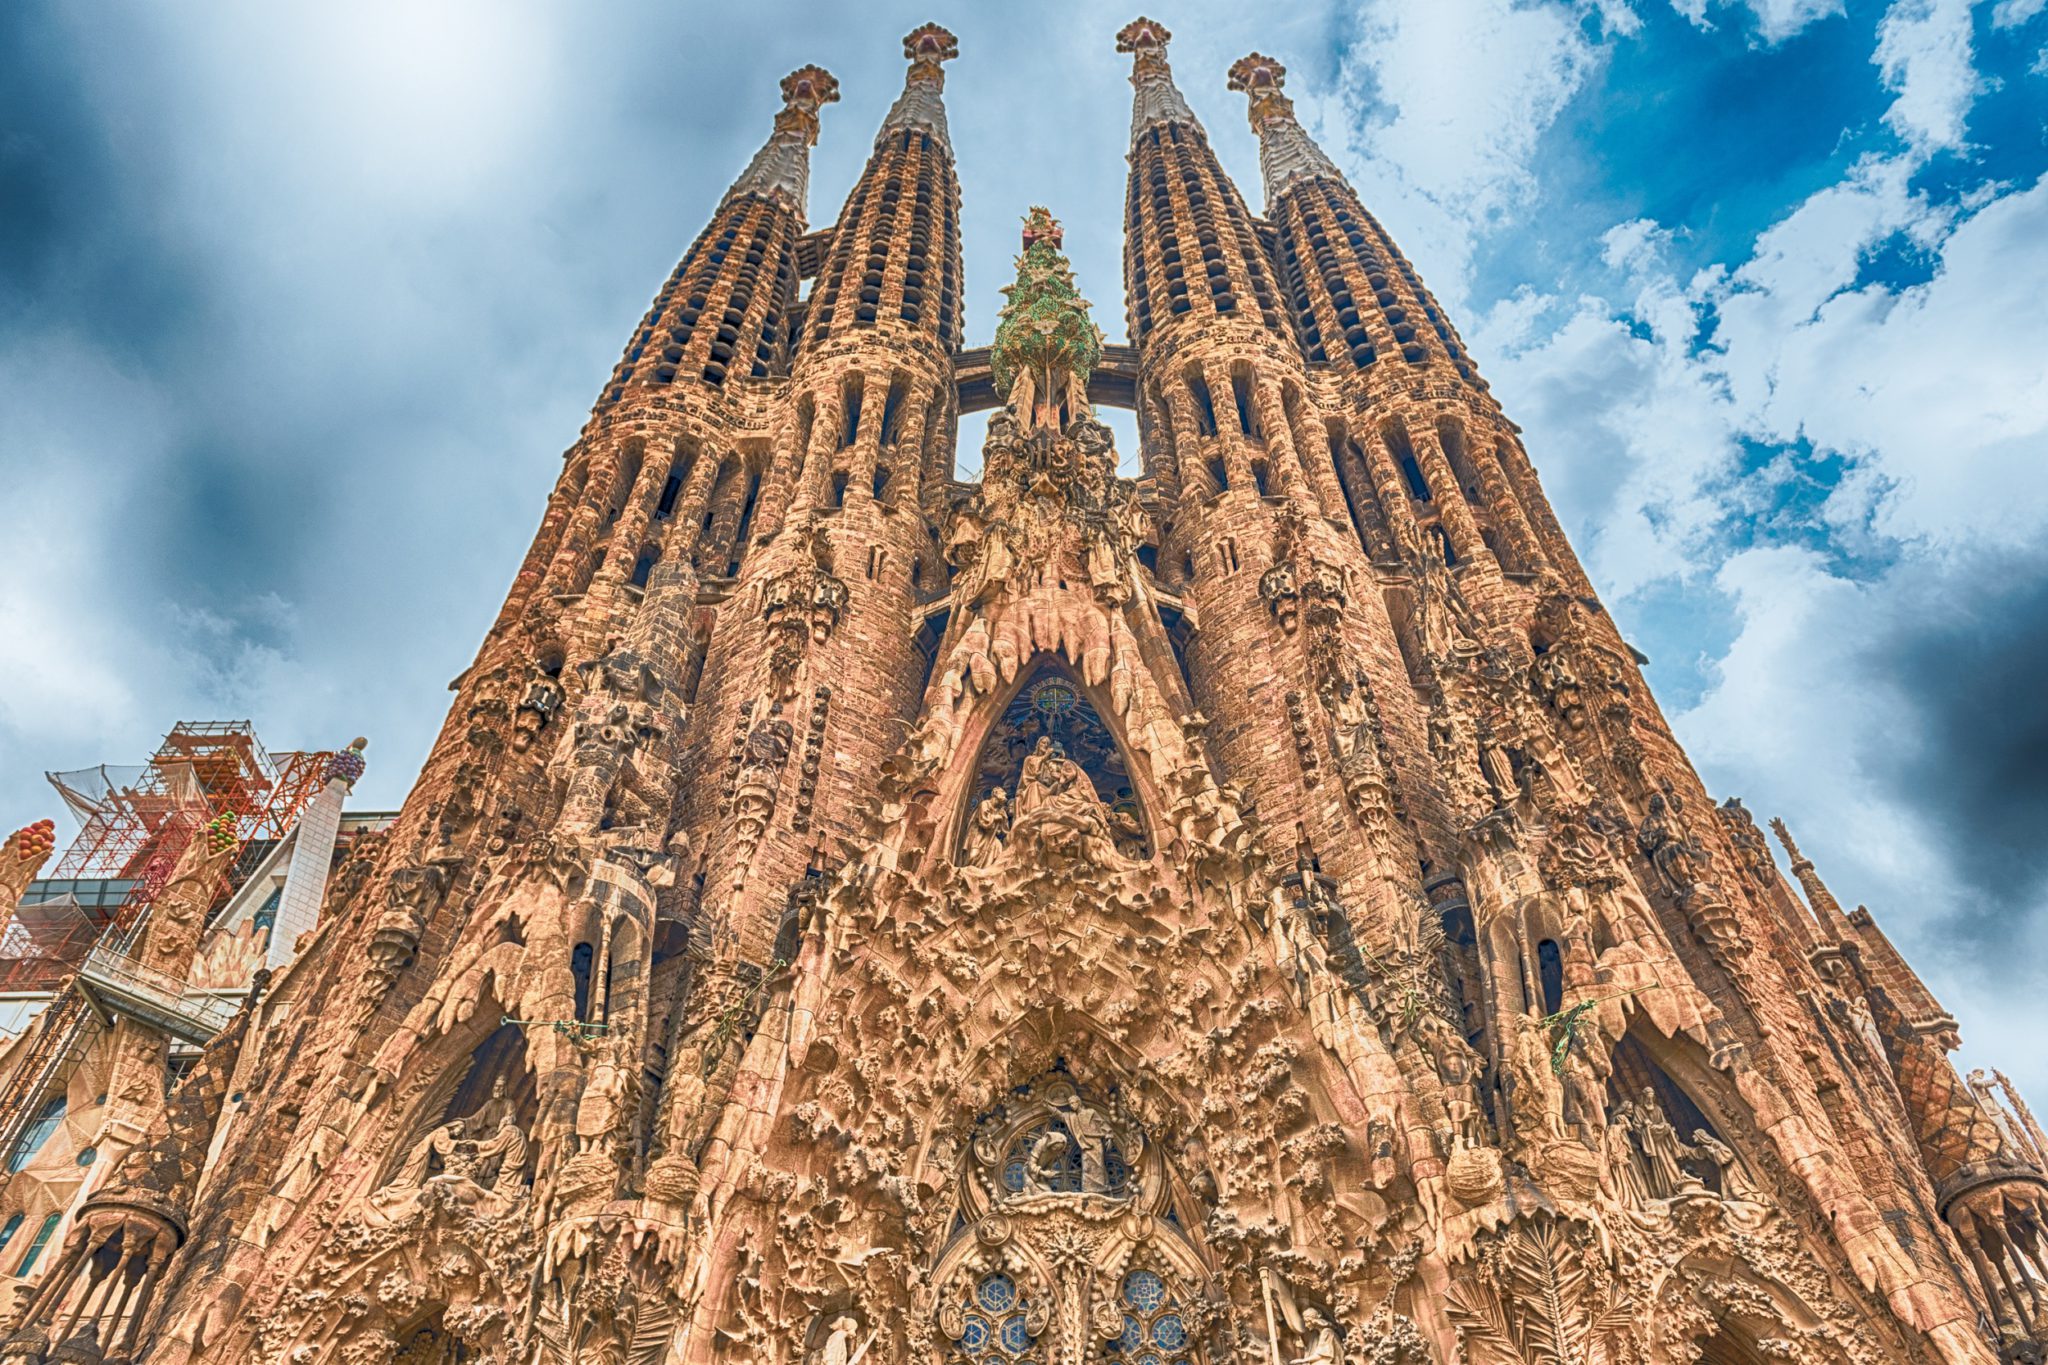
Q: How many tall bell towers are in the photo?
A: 4